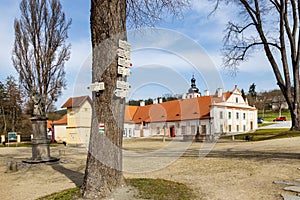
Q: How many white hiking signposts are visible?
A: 7